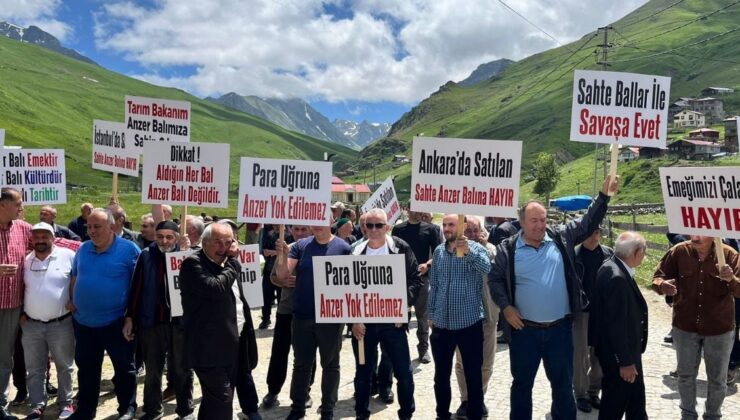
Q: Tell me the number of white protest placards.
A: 11